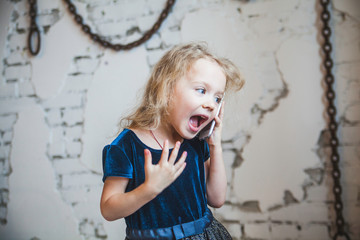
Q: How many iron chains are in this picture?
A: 3